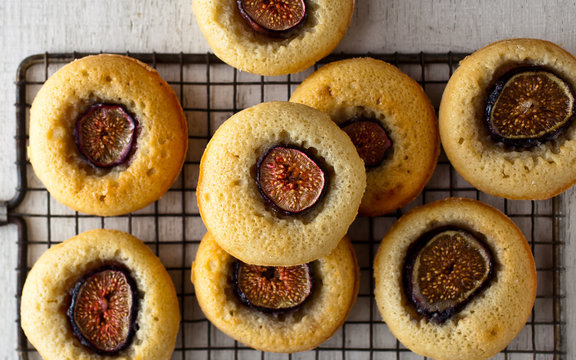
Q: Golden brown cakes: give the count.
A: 8